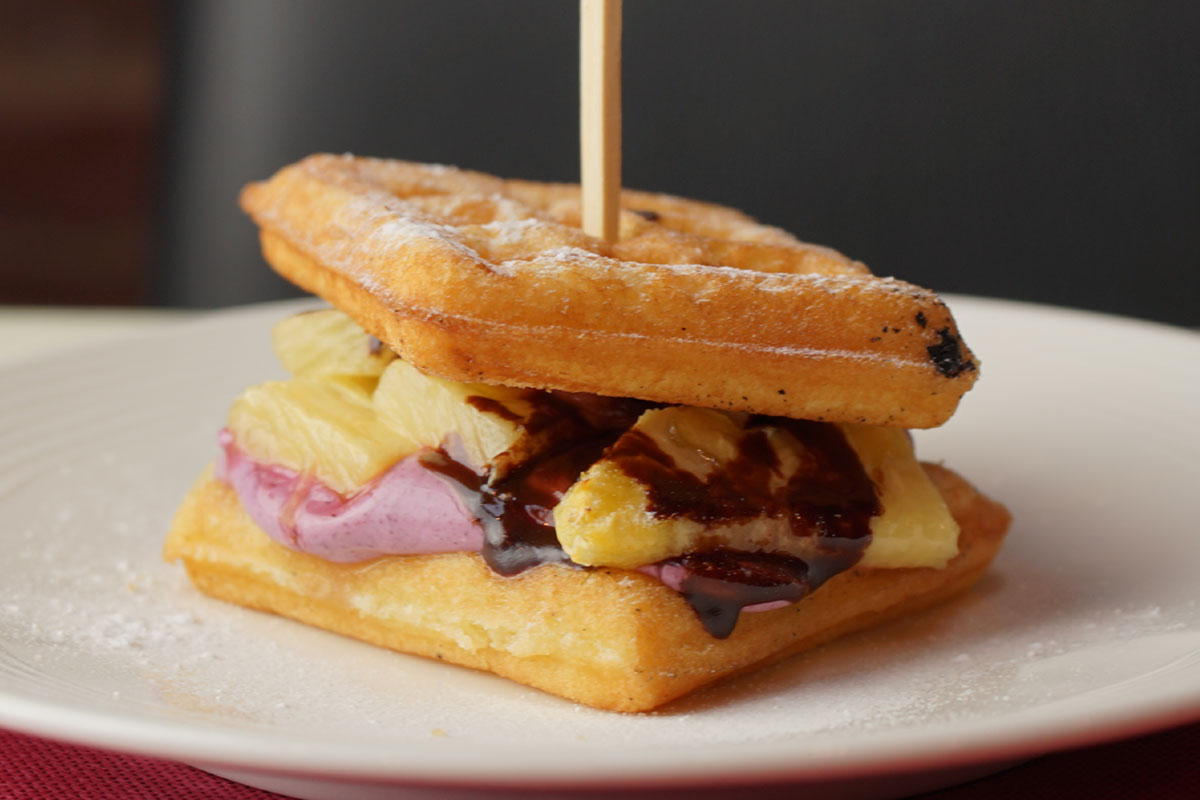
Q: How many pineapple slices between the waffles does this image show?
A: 5